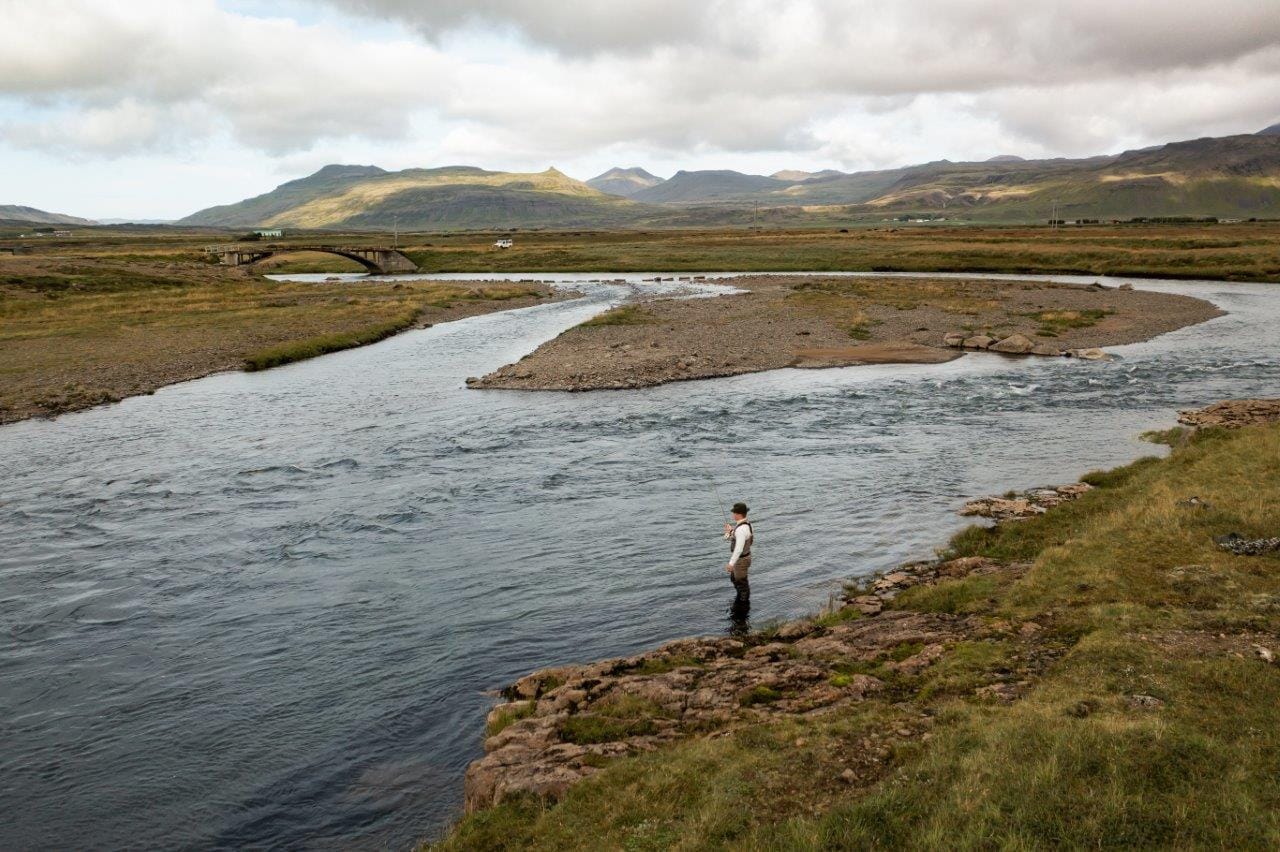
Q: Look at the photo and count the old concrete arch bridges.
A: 1